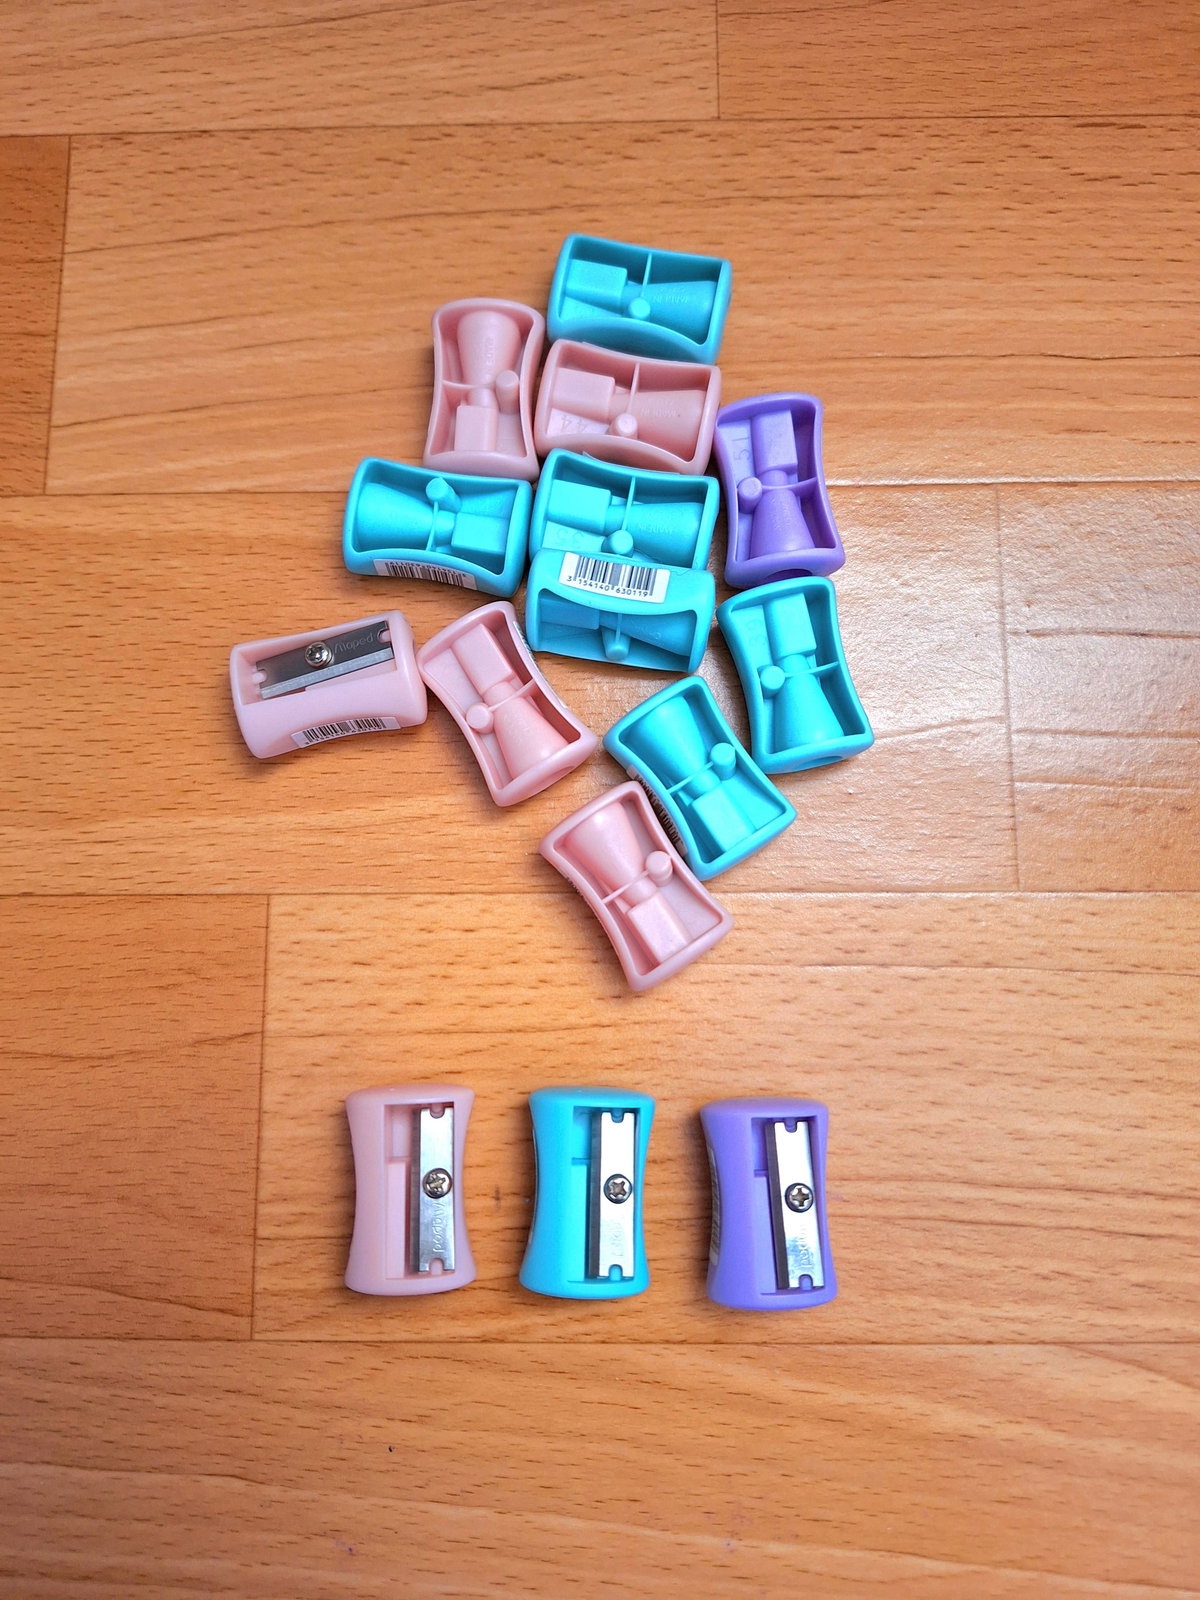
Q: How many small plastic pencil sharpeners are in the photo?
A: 15